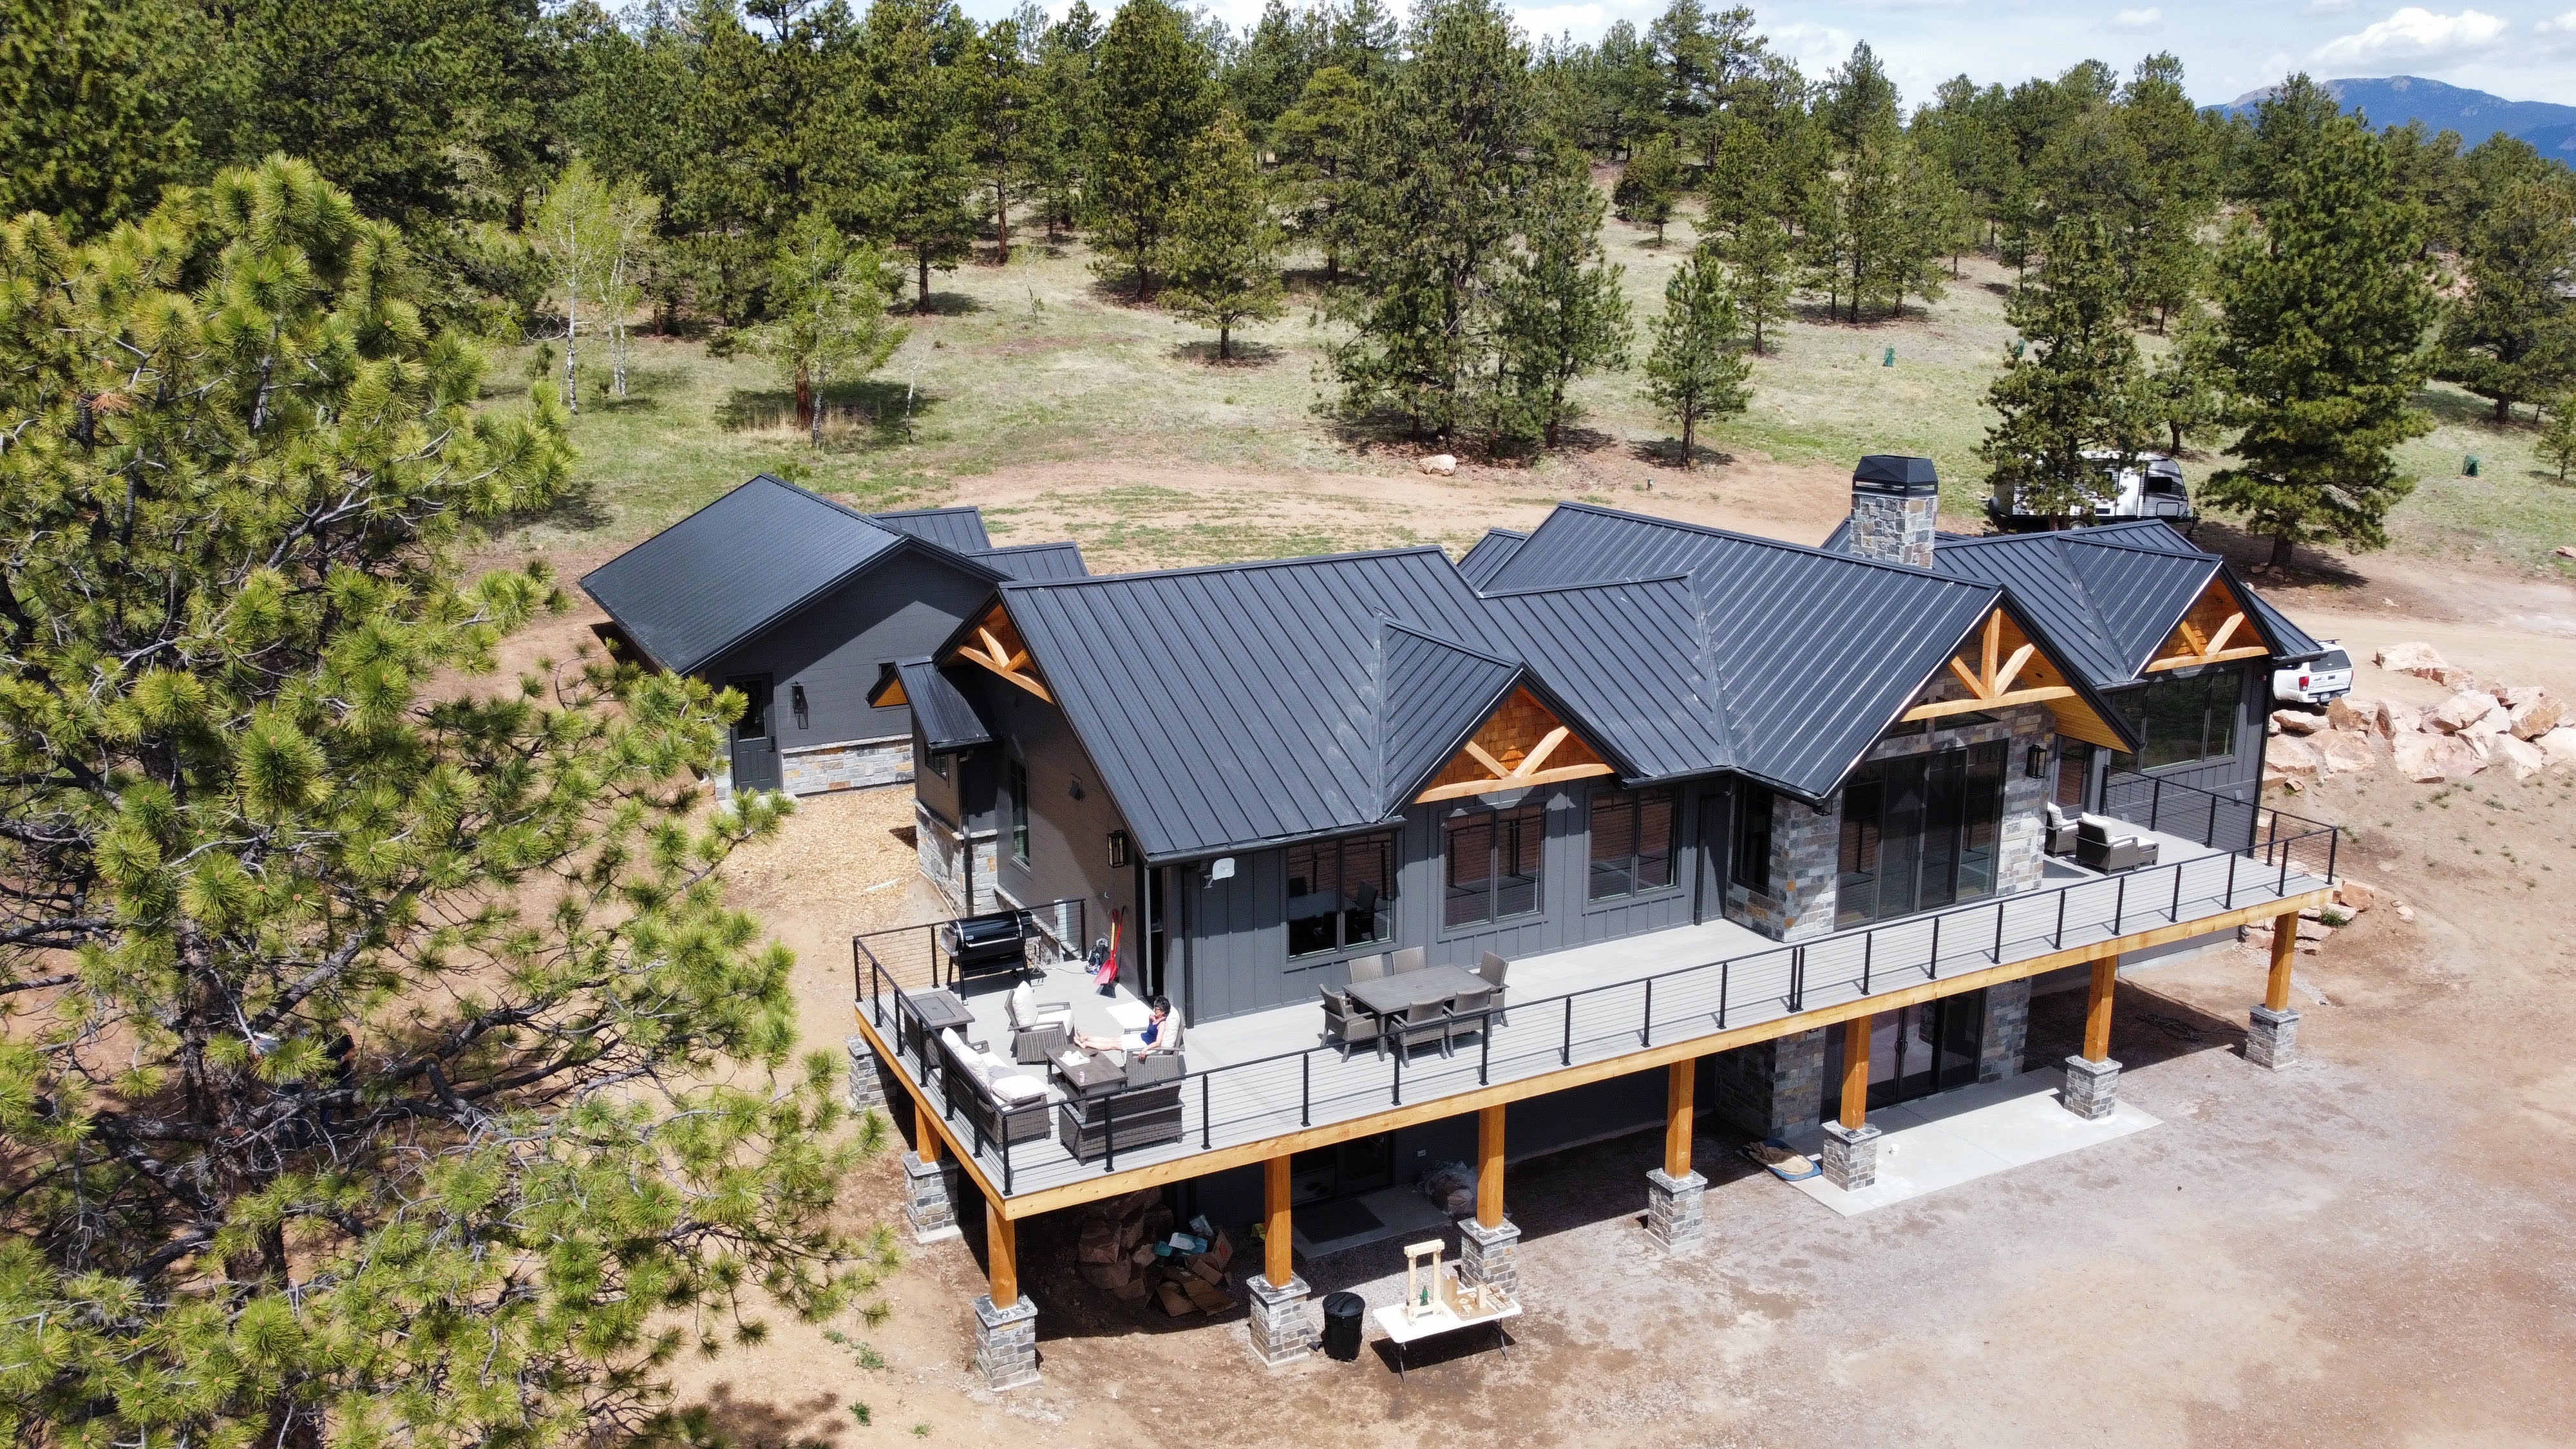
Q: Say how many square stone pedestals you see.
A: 9